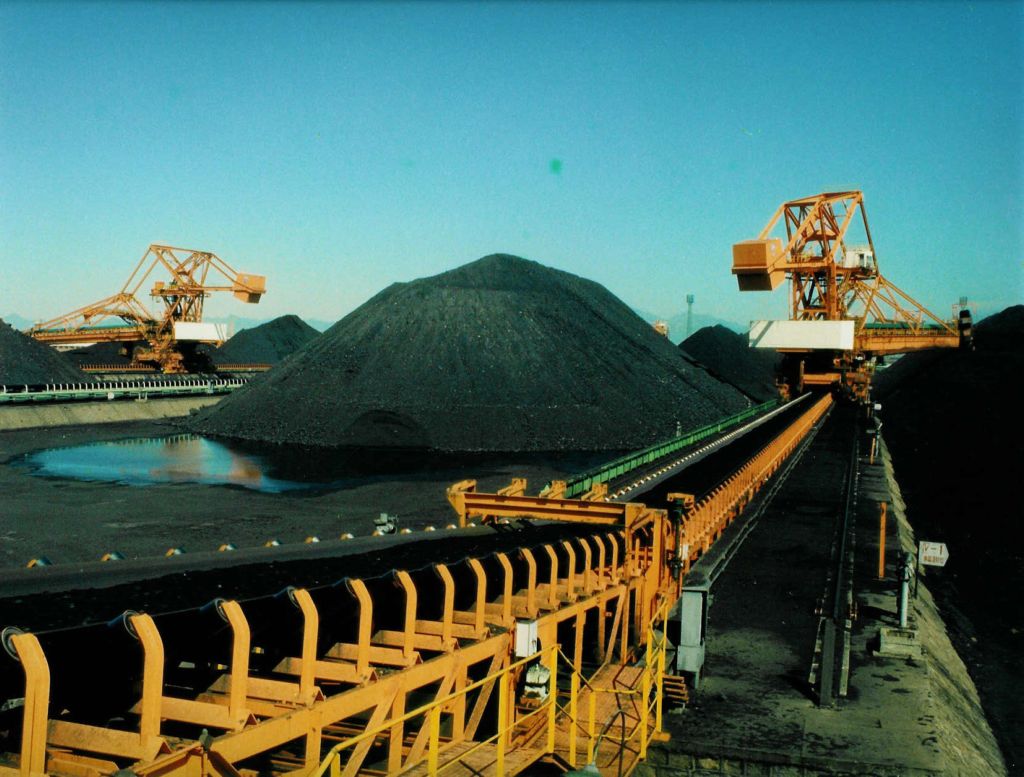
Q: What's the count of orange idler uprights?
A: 15